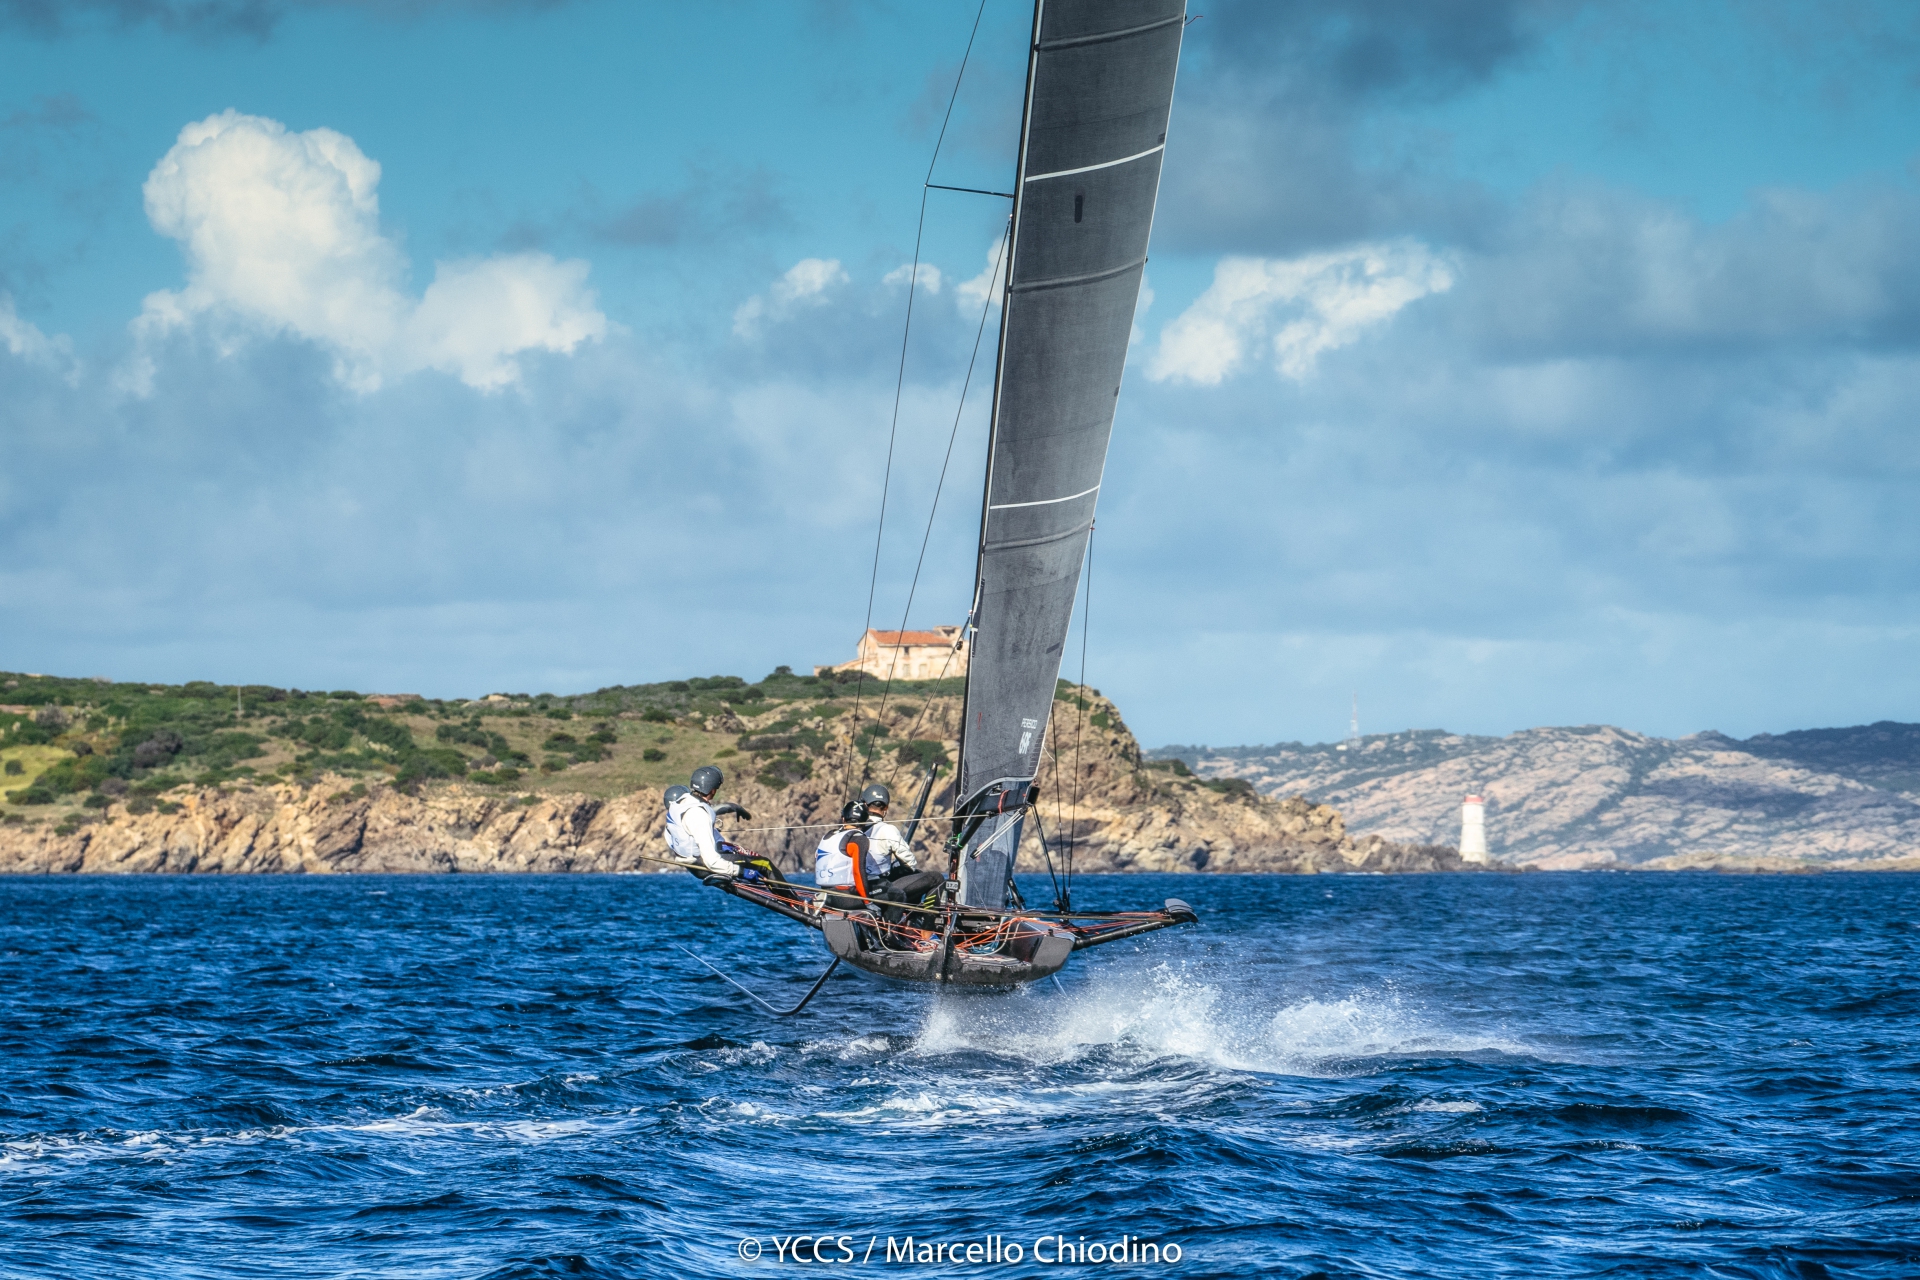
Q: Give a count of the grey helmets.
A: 3